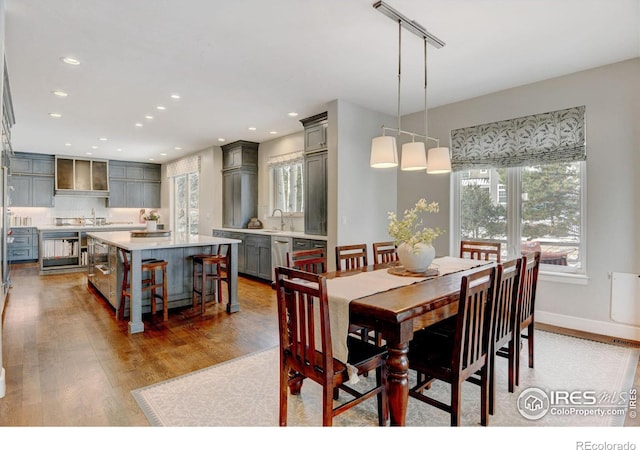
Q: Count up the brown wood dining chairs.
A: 8